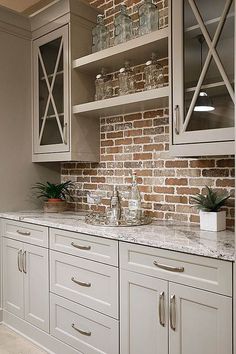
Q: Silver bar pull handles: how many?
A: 11